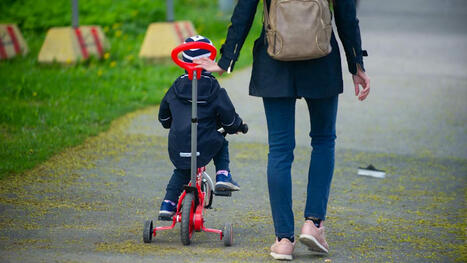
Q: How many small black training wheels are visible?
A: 2